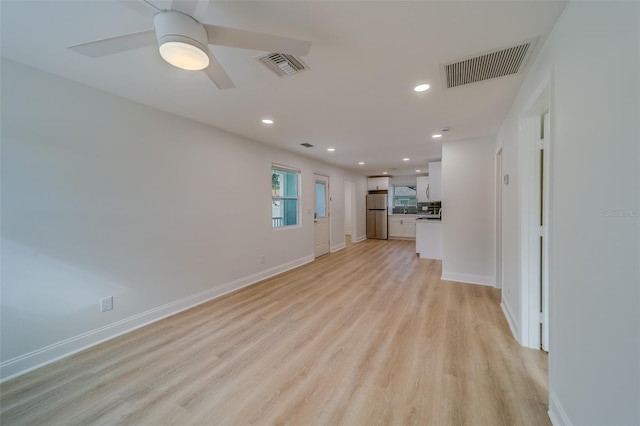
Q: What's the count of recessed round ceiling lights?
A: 8